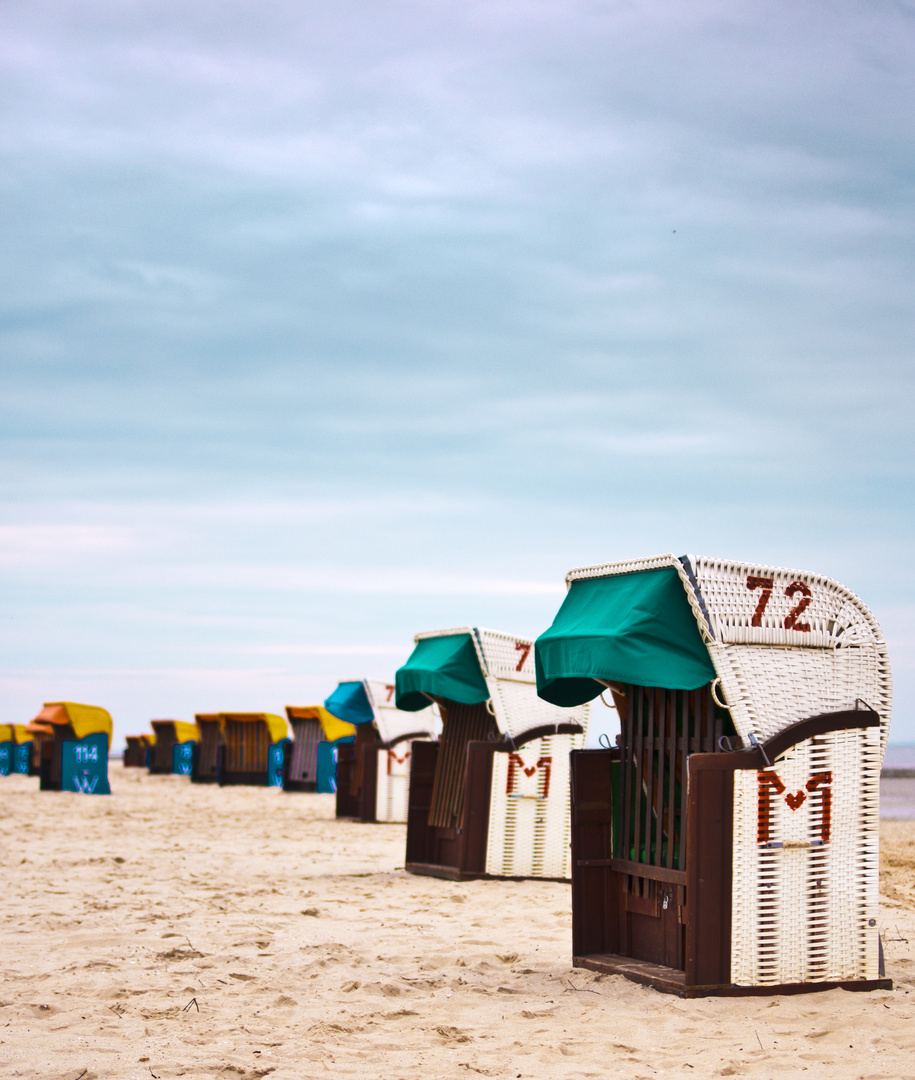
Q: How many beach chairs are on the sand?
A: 13